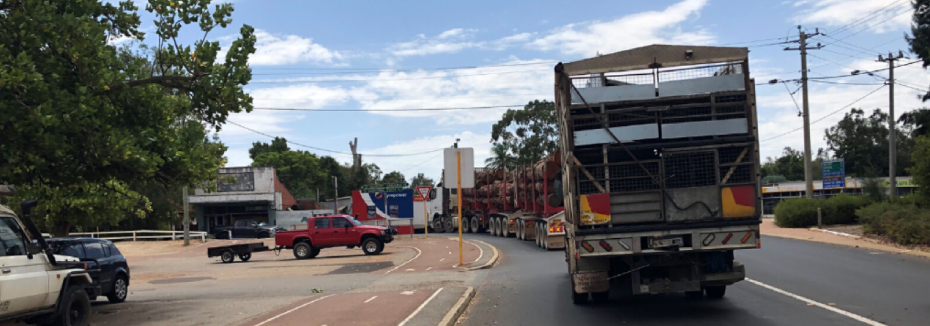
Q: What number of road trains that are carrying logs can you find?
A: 1